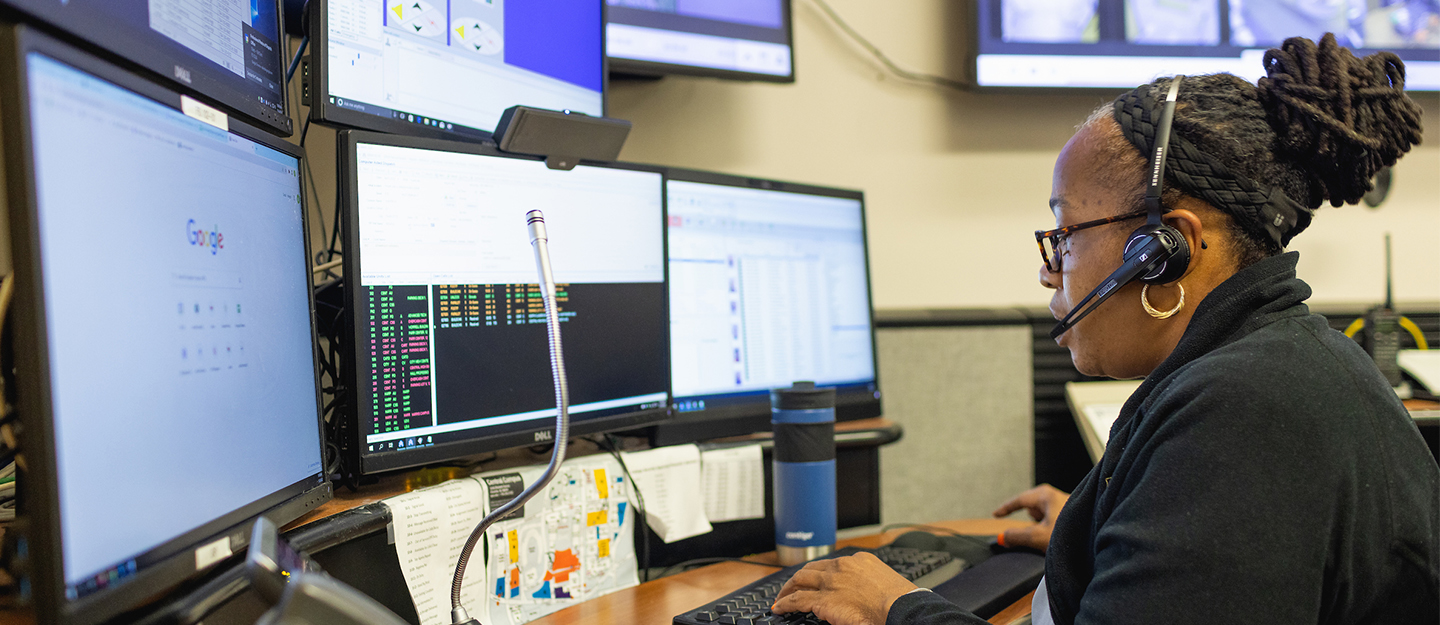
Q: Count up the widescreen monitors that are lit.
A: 7